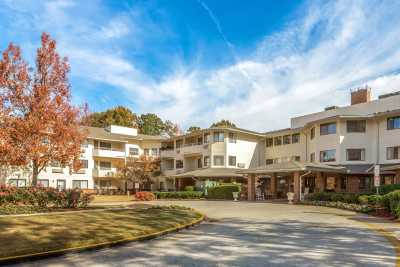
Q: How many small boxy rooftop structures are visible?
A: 2